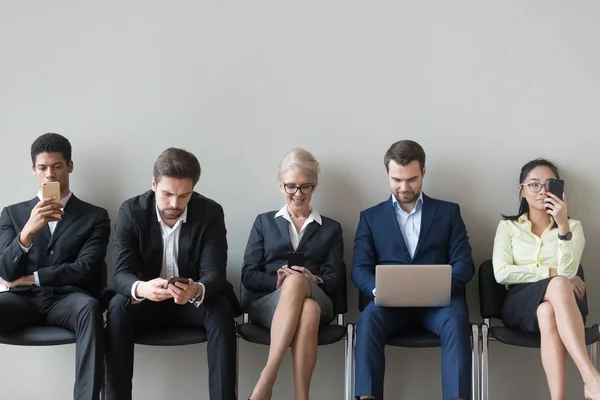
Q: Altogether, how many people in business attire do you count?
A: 5